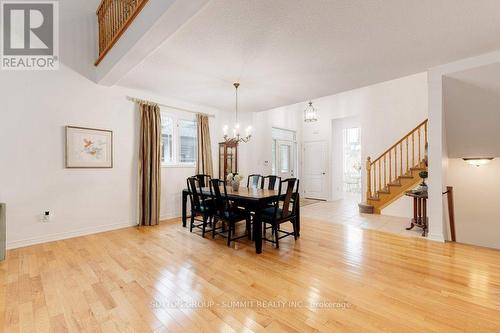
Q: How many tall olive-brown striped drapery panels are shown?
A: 2